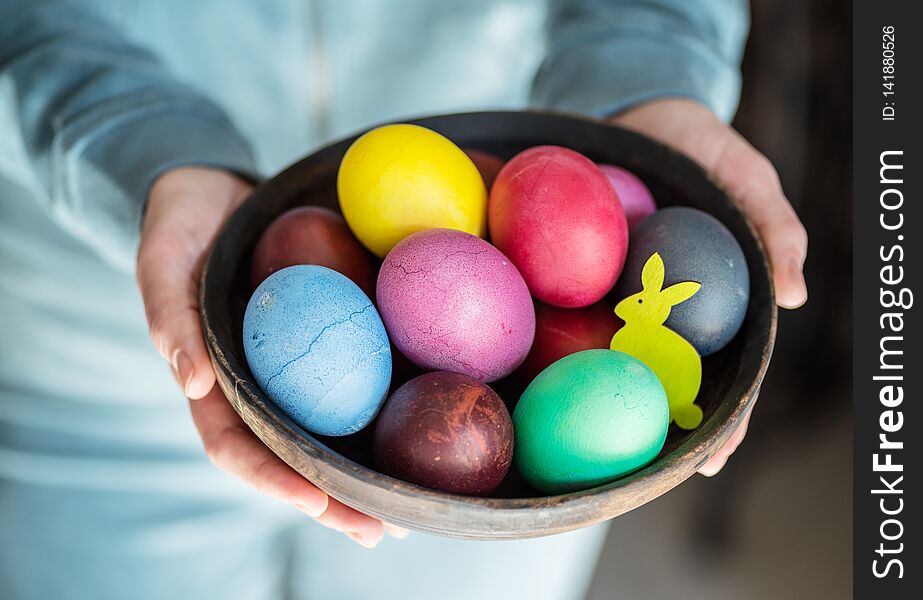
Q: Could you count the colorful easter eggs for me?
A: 11